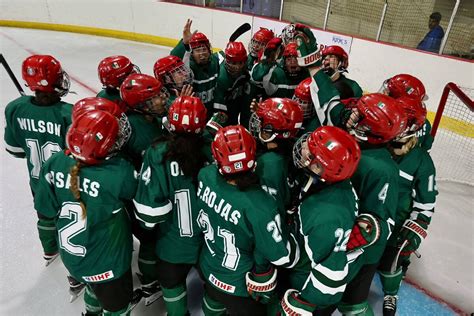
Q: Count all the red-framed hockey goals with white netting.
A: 1